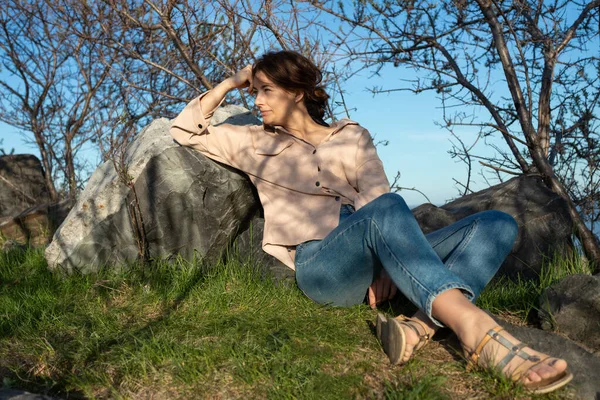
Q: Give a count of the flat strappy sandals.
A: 2